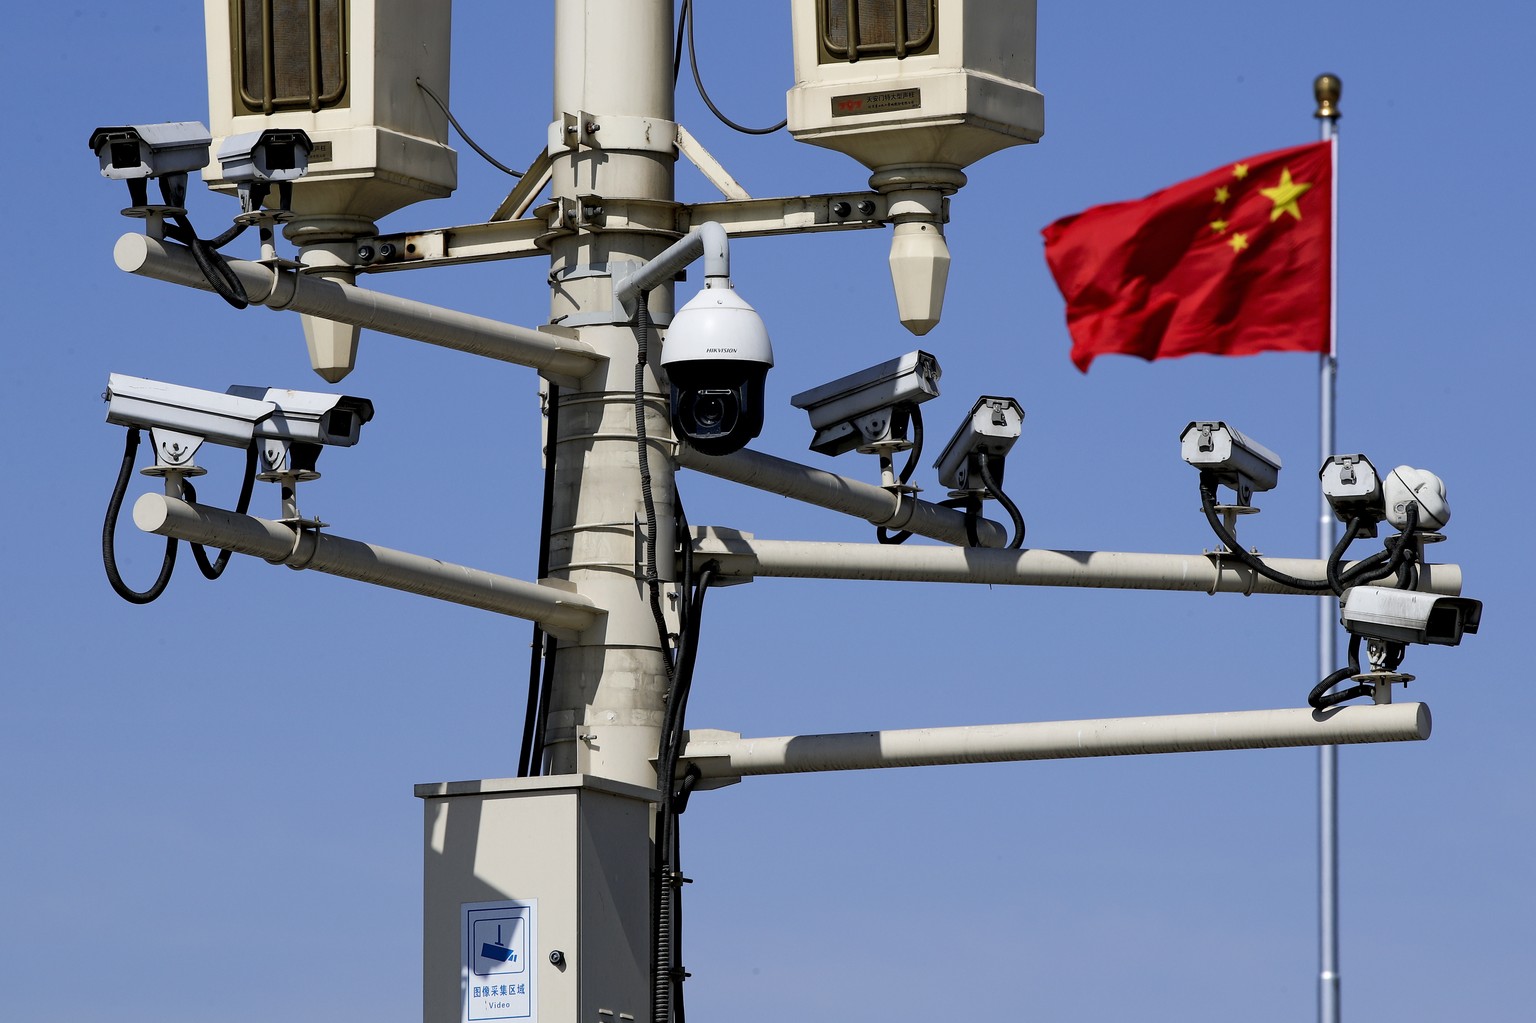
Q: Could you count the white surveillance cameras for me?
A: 11